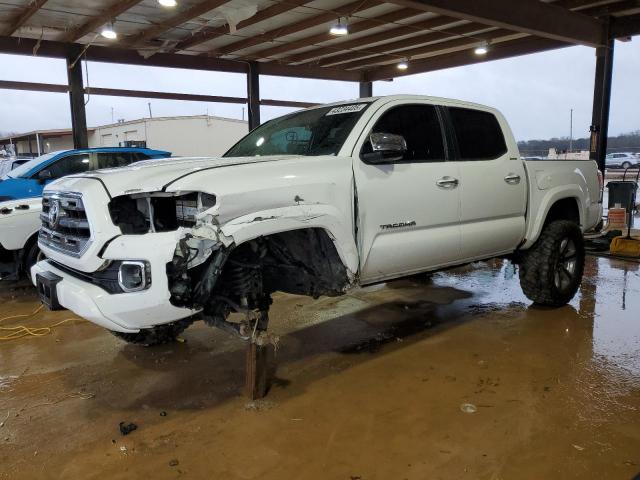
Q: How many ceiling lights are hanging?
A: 5